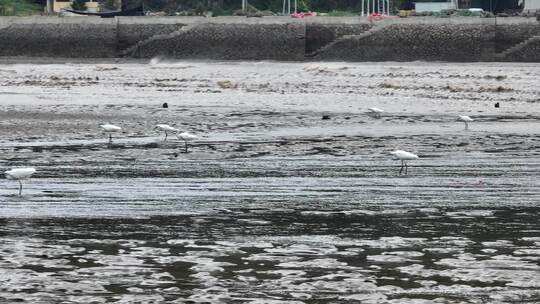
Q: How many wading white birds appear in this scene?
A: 7